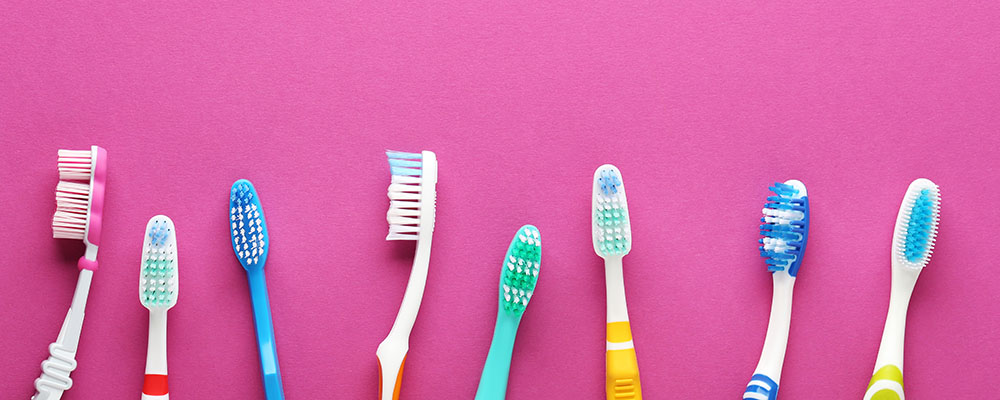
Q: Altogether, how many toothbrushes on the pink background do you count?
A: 8